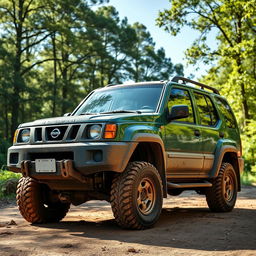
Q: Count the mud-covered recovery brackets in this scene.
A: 2